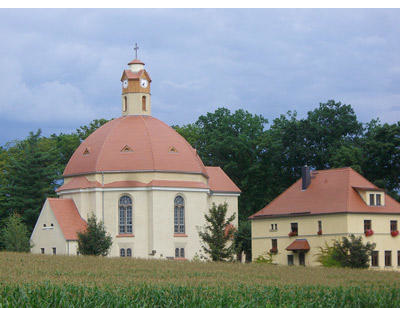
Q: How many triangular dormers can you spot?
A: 3